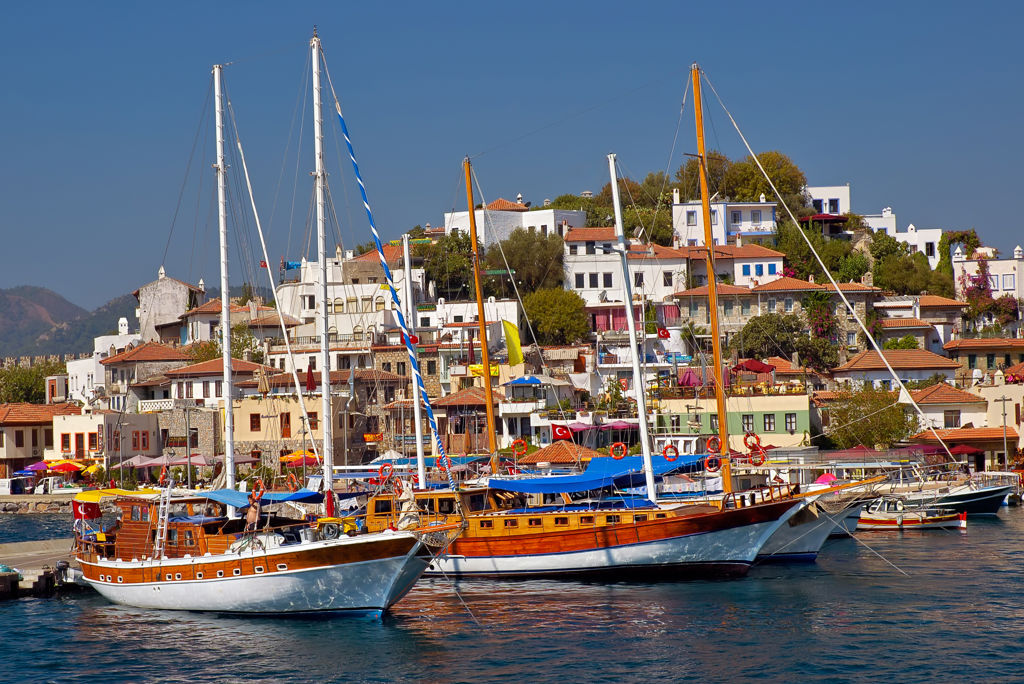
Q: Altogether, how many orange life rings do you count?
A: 13